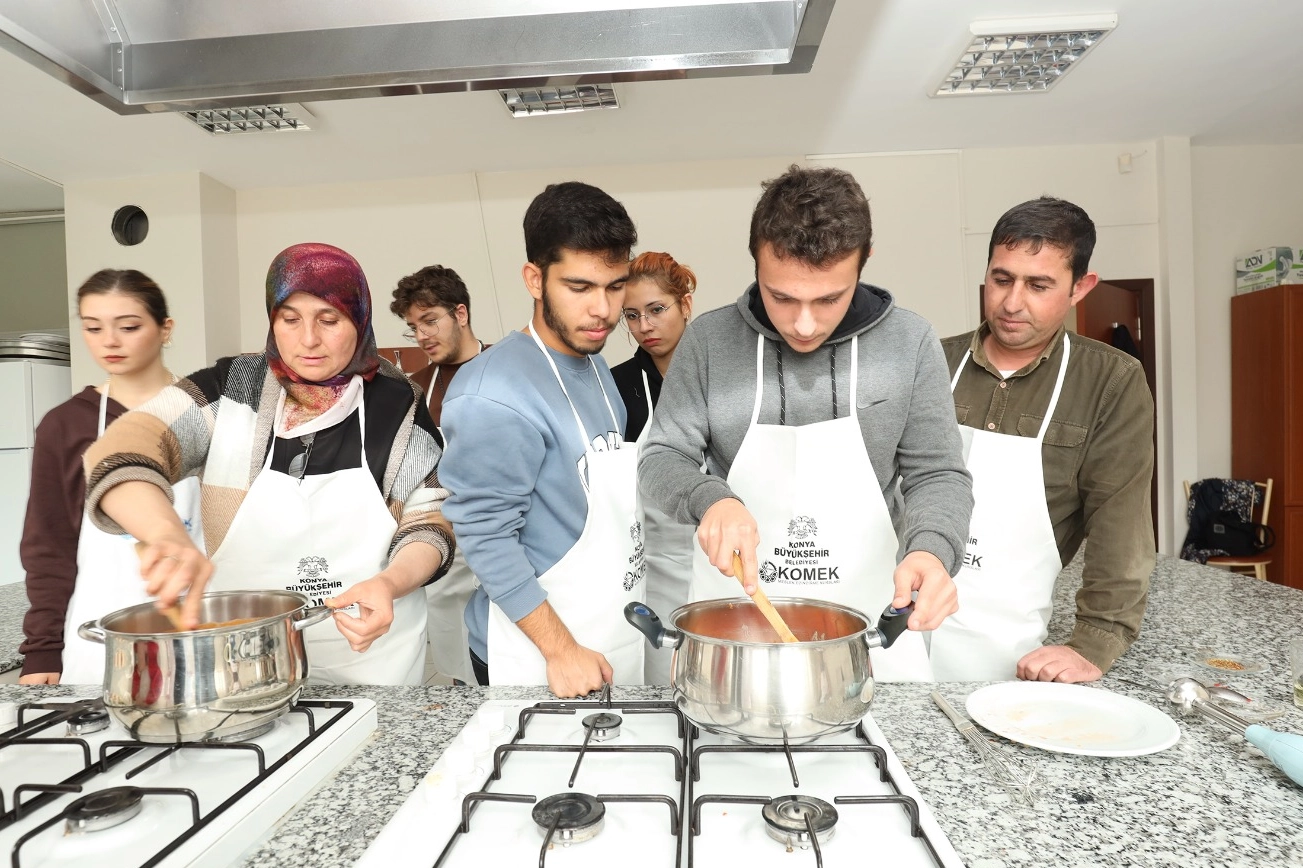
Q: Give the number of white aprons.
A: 7